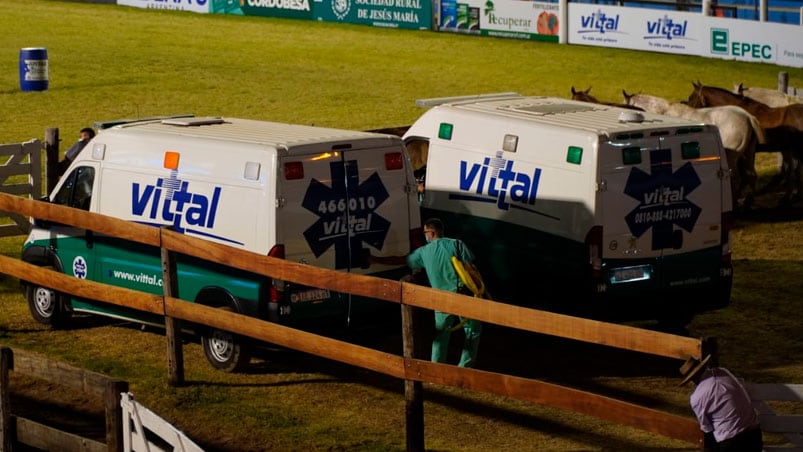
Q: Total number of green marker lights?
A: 4